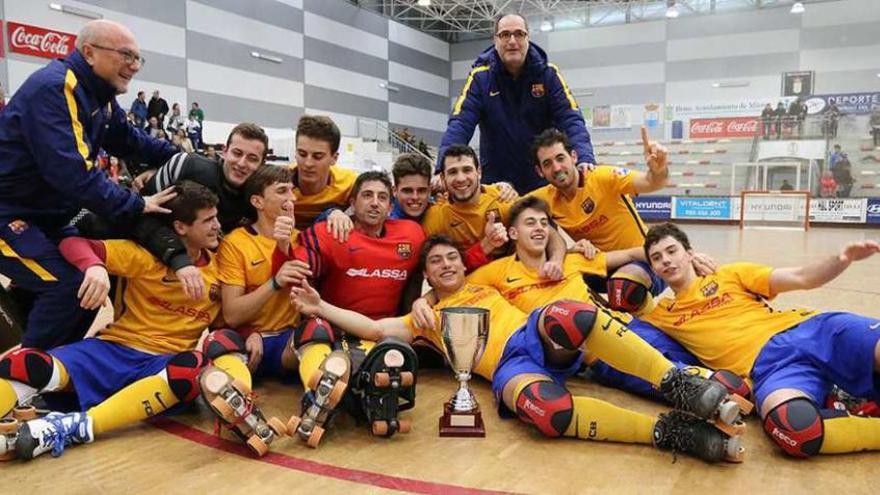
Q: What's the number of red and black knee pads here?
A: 9